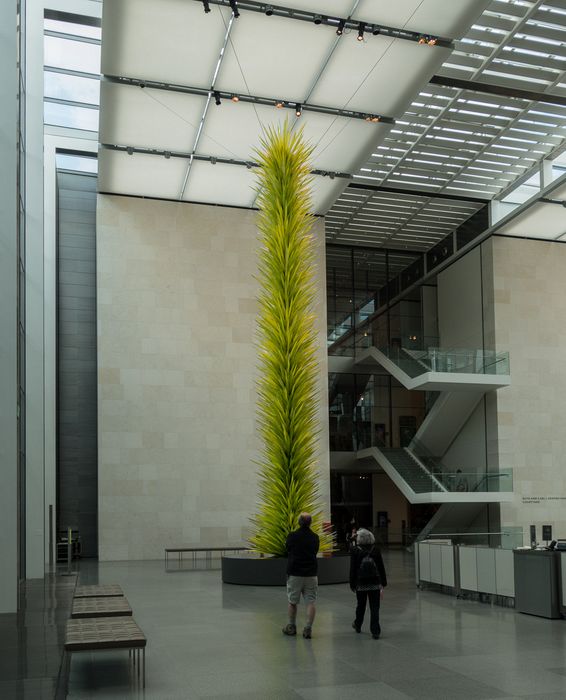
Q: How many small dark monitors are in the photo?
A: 2